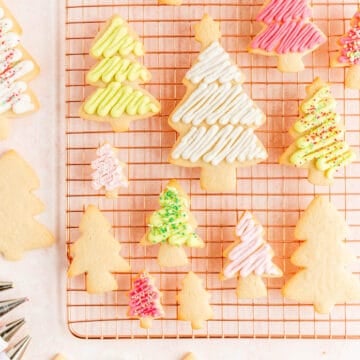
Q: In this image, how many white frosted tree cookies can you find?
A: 2